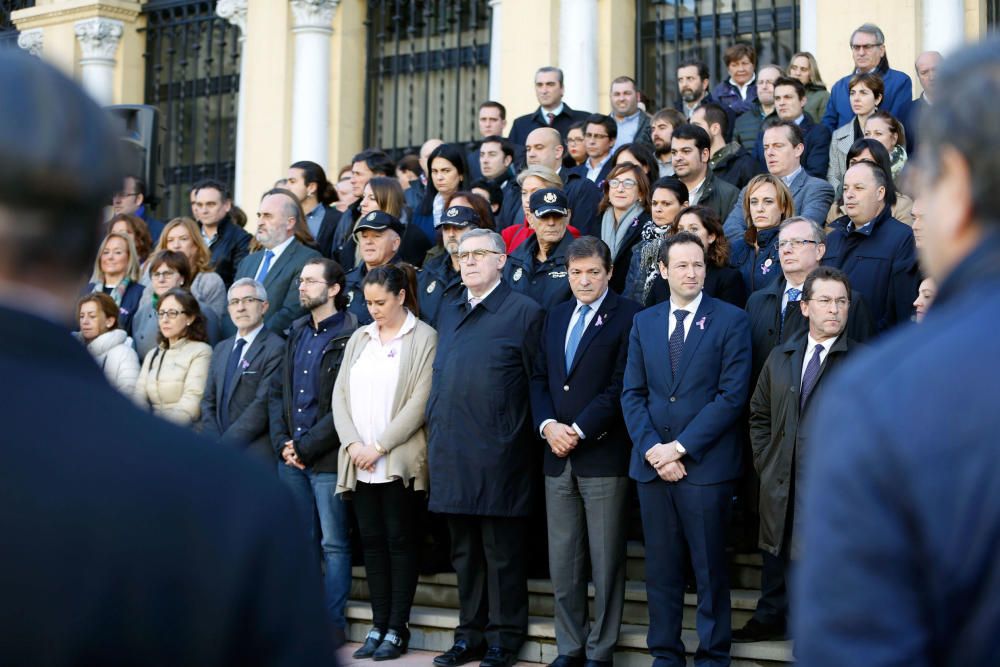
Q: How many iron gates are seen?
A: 3